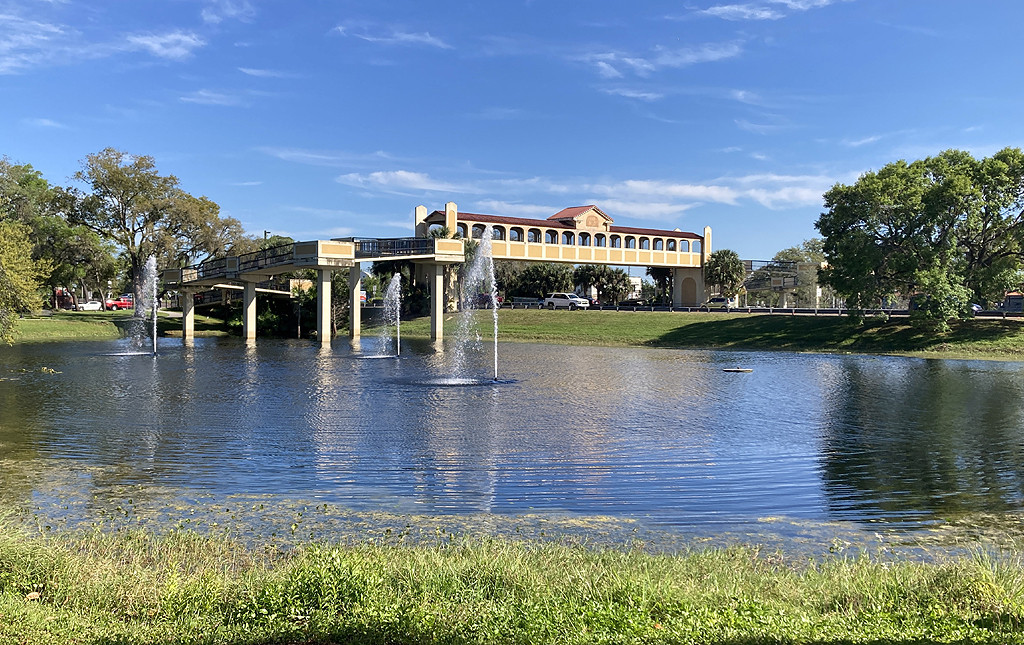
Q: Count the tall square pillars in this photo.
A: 5